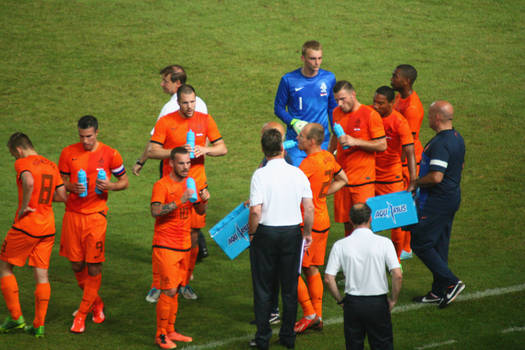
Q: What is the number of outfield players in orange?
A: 8